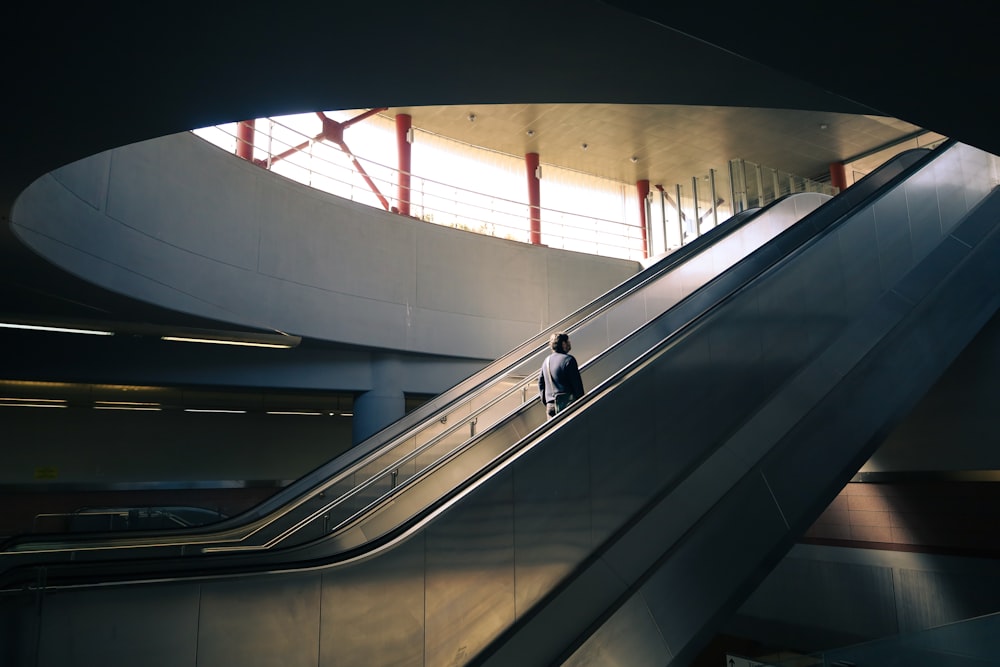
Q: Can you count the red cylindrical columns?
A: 5